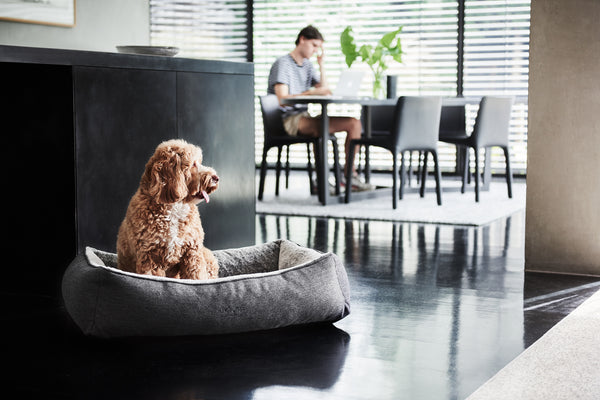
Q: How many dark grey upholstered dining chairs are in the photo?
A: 5